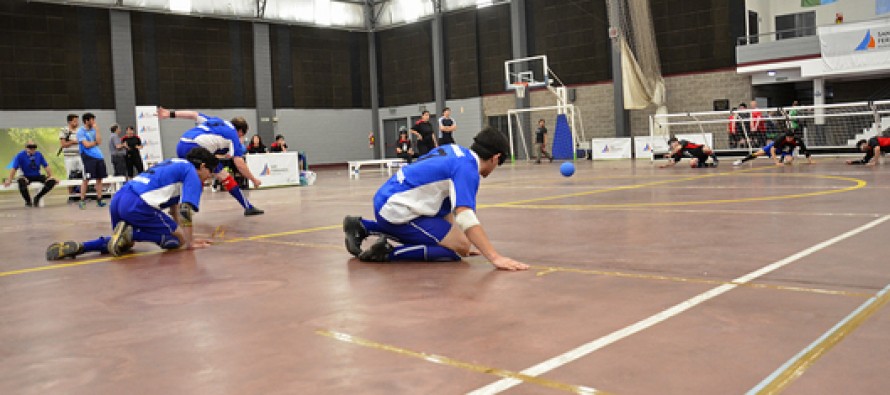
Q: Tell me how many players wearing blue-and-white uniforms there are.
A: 3